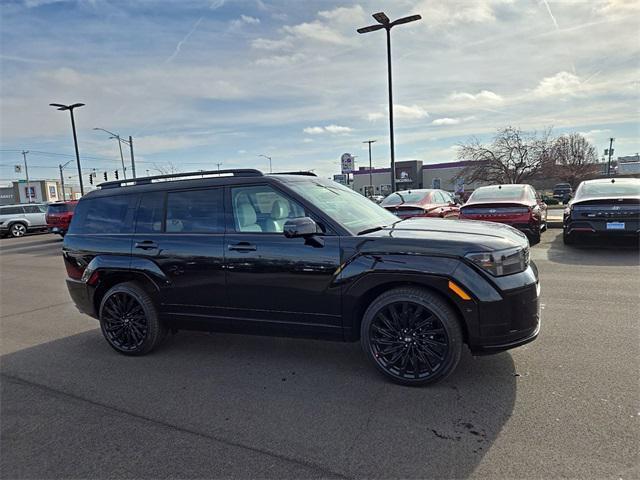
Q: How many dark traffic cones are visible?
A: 0